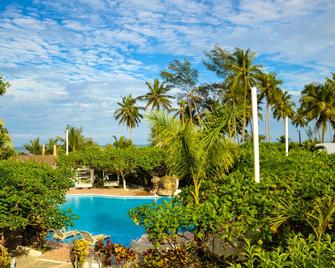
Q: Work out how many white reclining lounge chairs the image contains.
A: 2